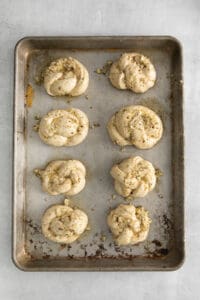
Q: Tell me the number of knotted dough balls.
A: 8